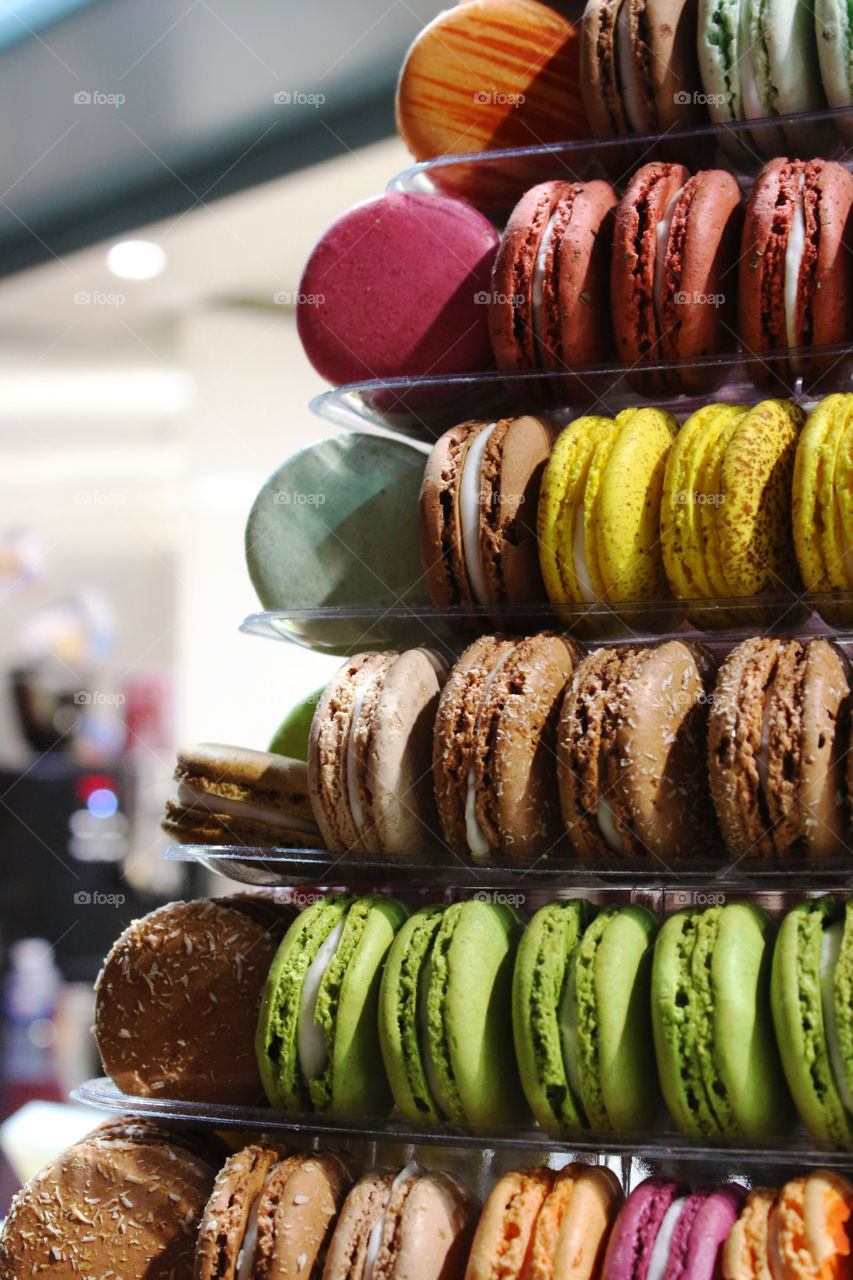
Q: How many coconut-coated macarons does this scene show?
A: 6